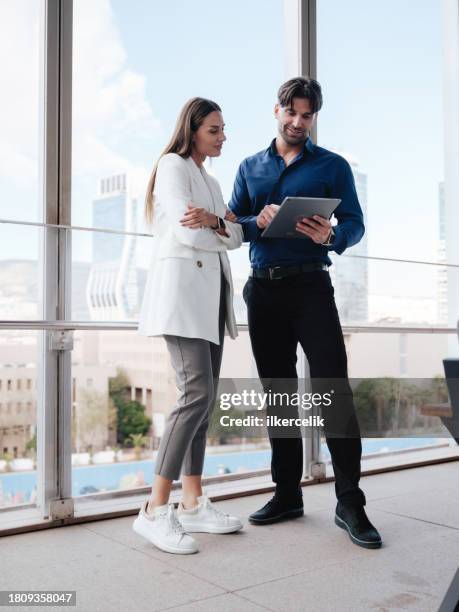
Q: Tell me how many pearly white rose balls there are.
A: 0